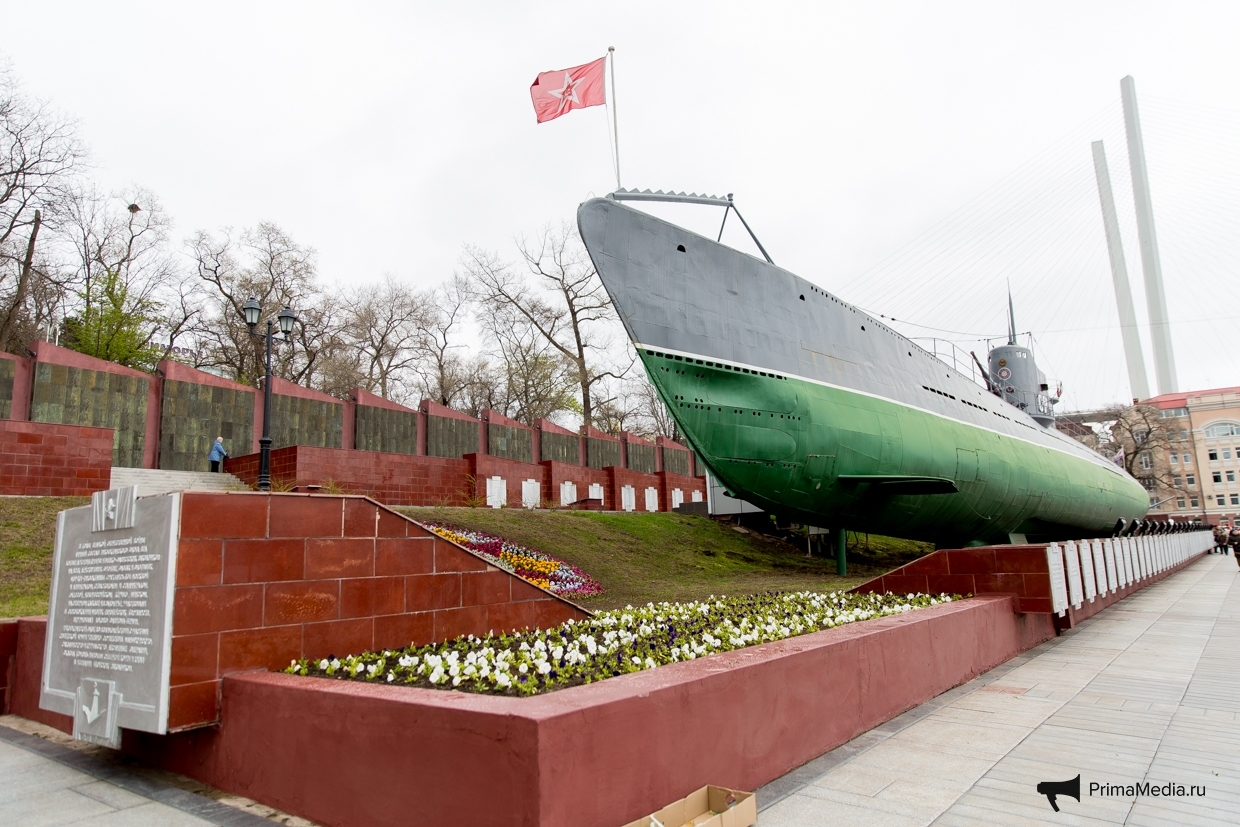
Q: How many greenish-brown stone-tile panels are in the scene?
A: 12